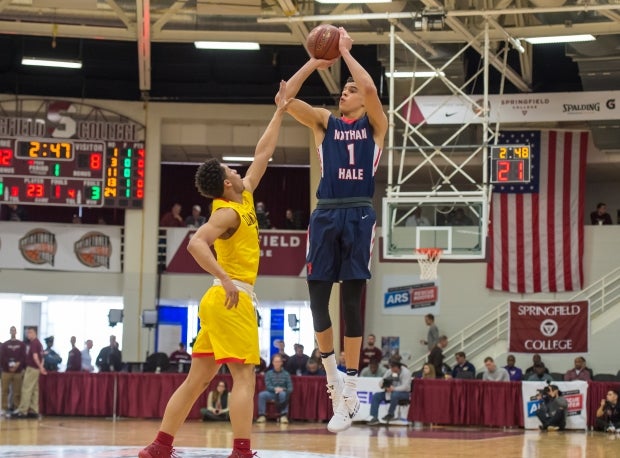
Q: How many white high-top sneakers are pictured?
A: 2